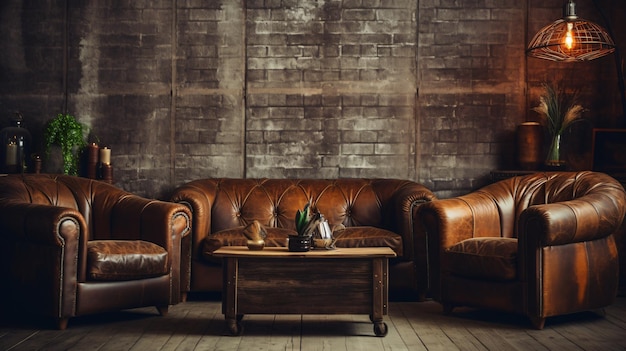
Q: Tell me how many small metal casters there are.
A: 2